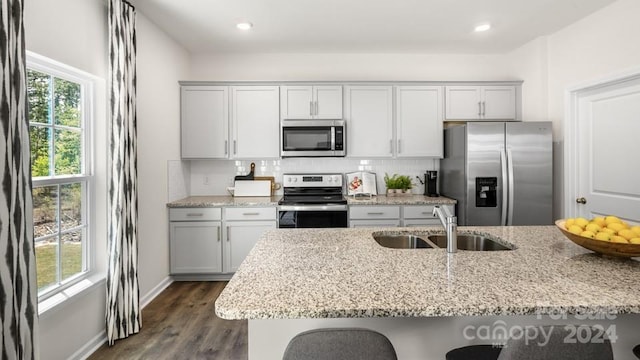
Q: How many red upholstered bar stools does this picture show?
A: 0